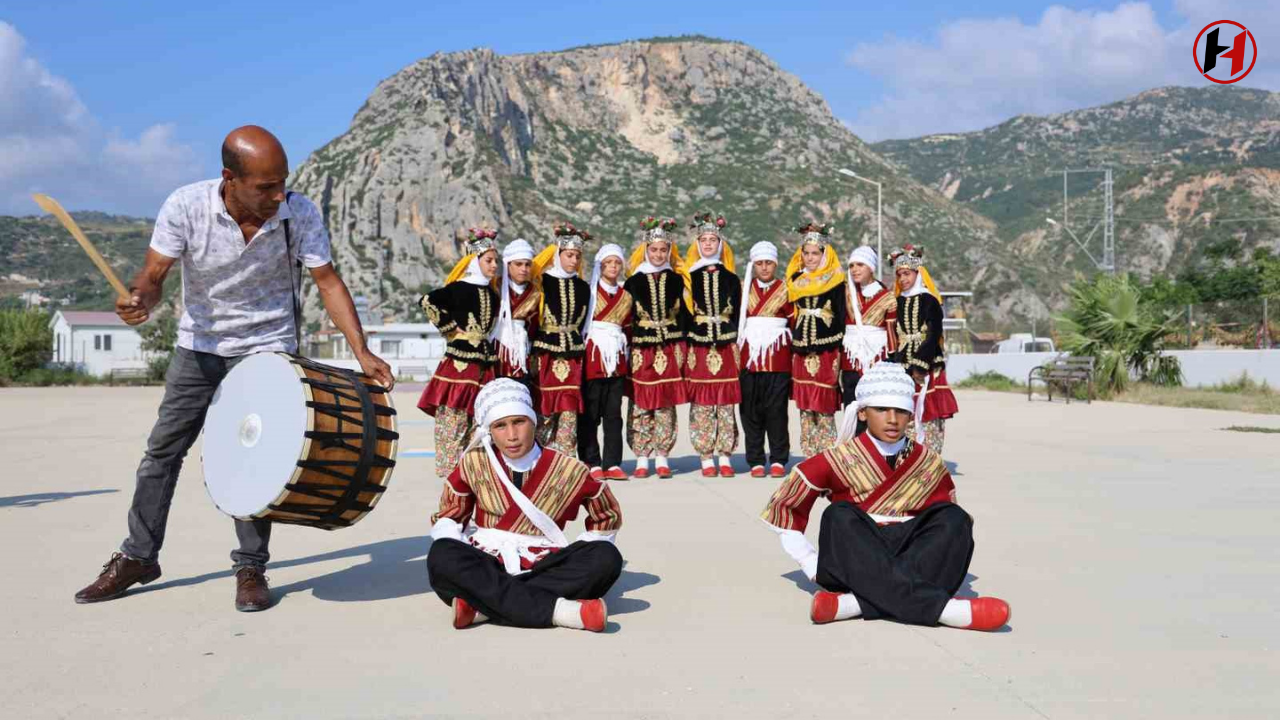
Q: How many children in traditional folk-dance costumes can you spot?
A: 12